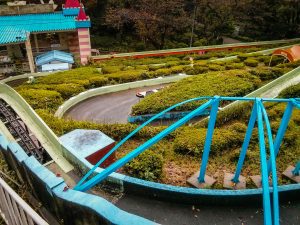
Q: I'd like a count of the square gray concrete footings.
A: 4